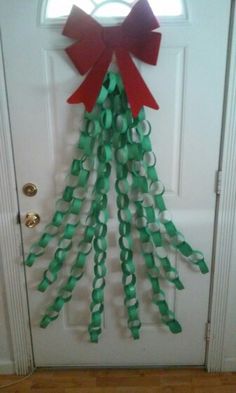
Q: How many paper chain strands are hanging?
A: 8